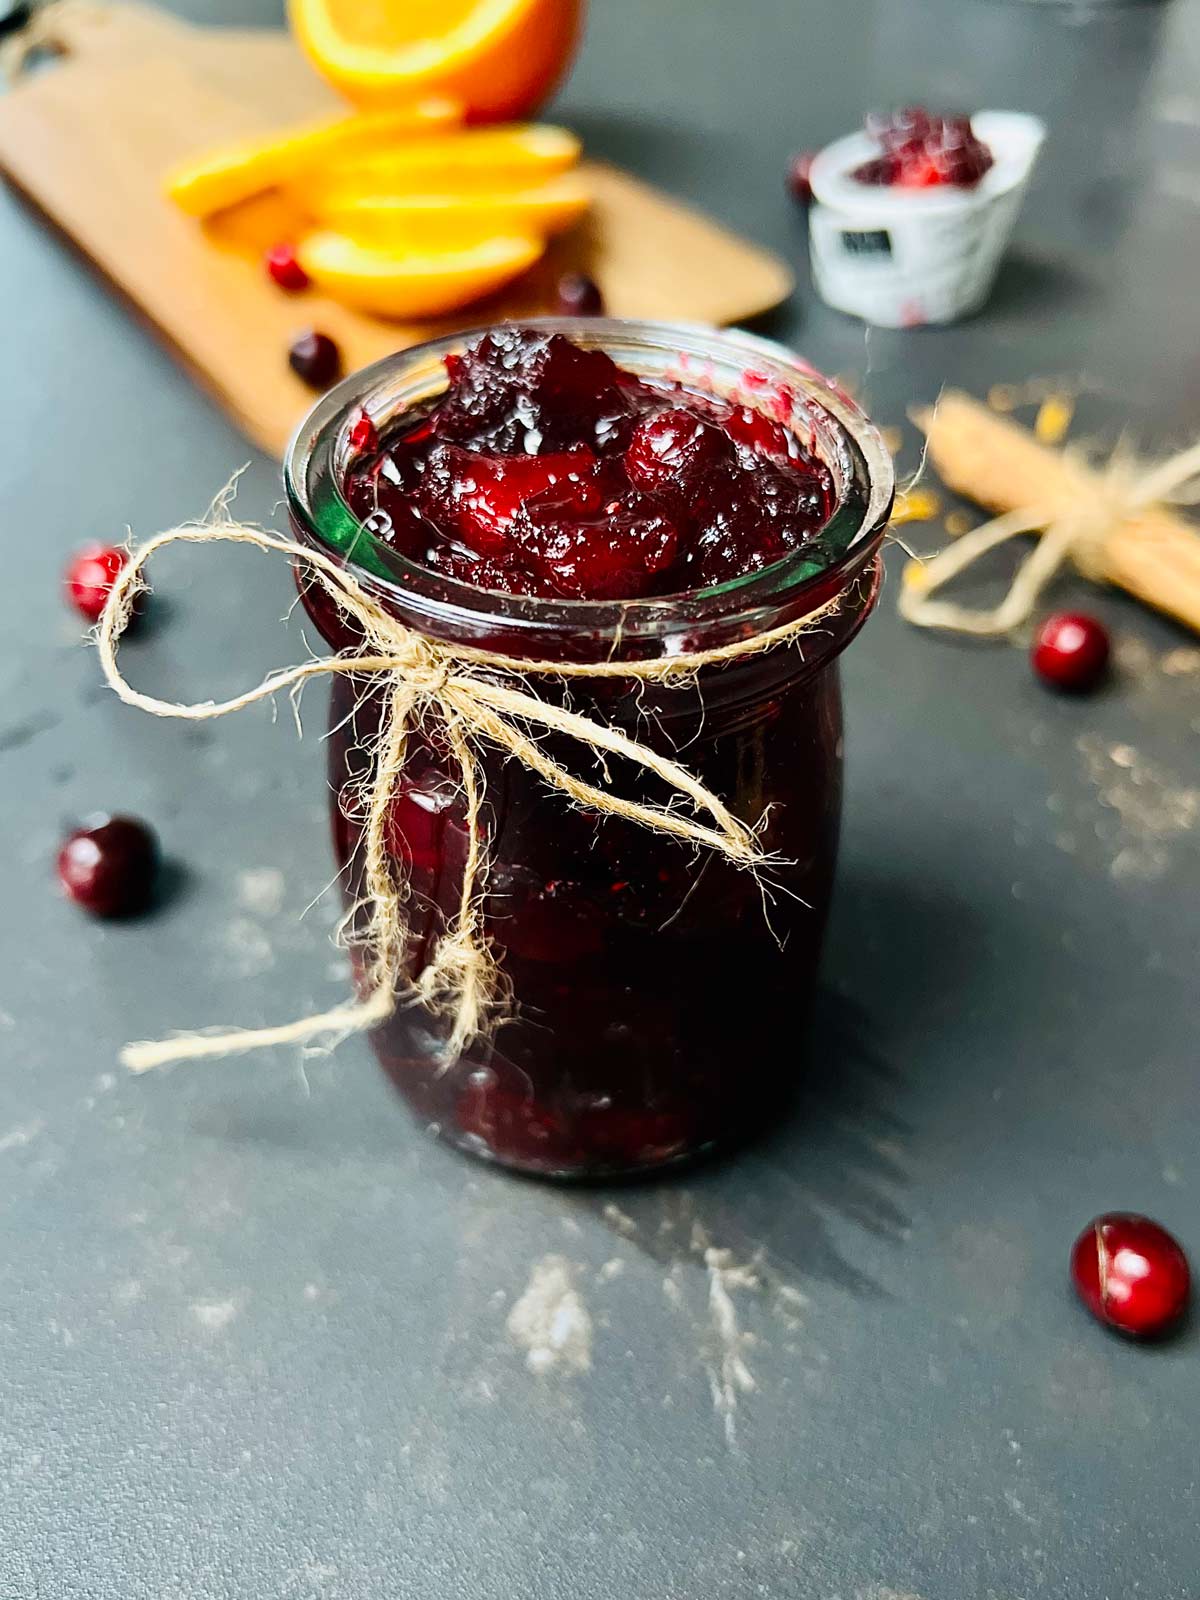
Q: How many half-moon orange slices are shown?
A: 4